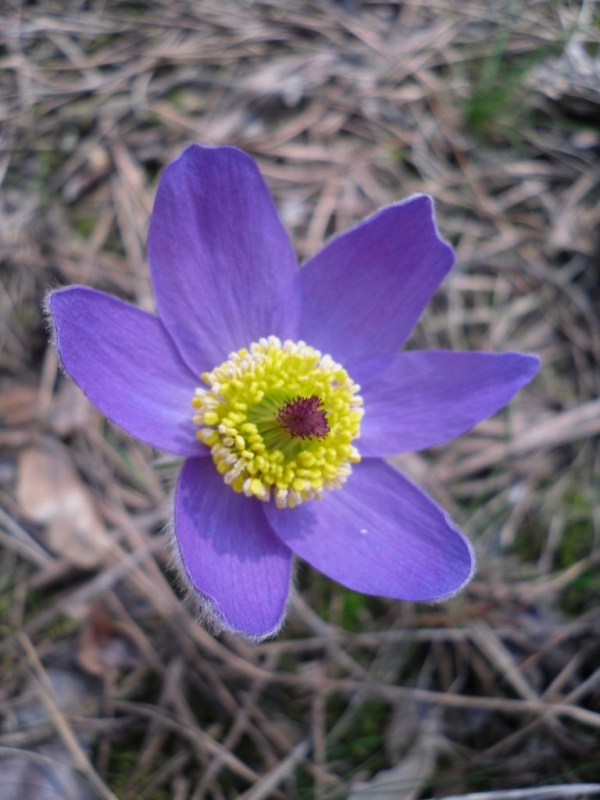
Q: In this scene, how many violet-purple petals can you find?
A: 6